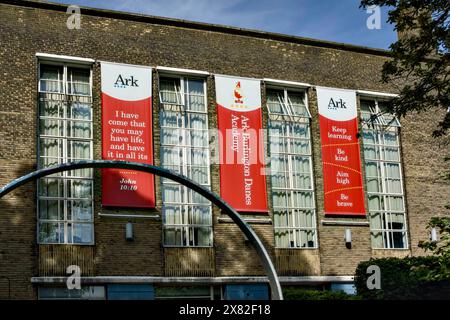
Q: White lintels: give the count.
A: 4